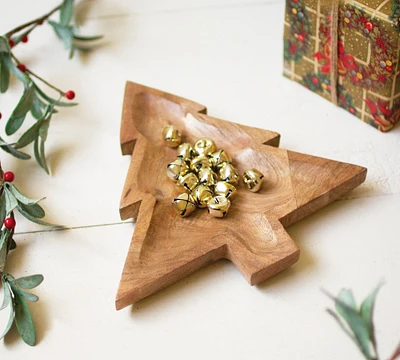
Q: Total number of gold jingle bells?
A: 14